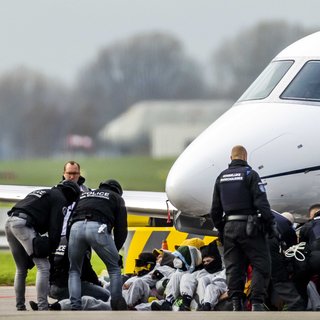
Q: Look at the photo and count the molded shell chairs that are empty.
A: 0